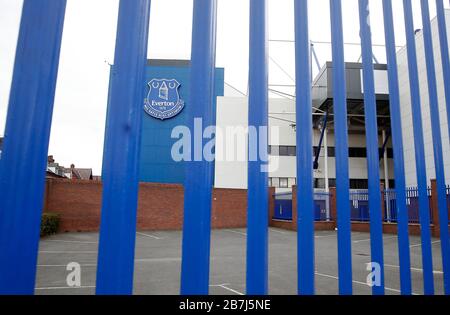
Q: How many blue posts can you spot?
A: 11